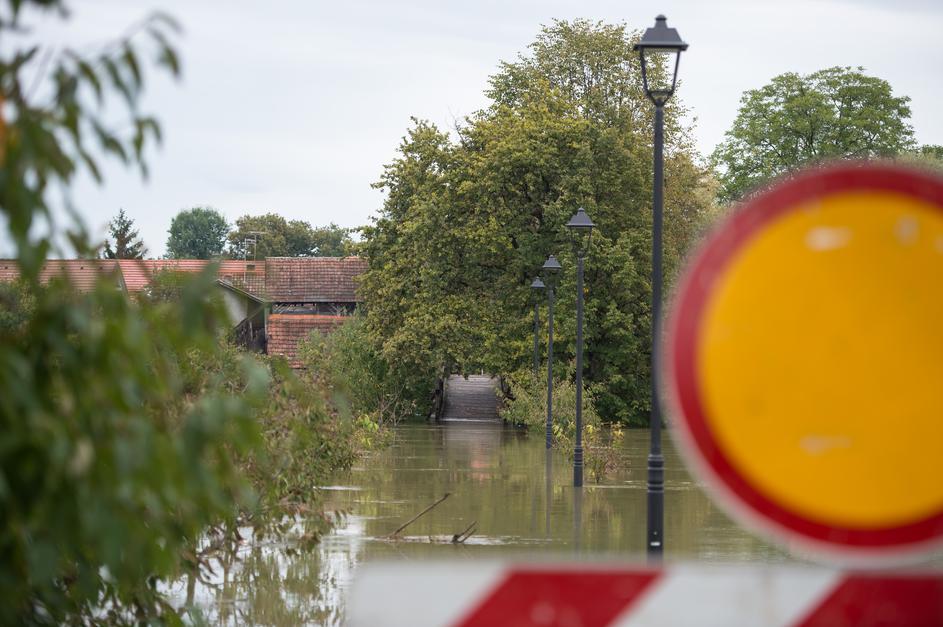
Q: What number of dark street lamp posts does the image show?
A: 4